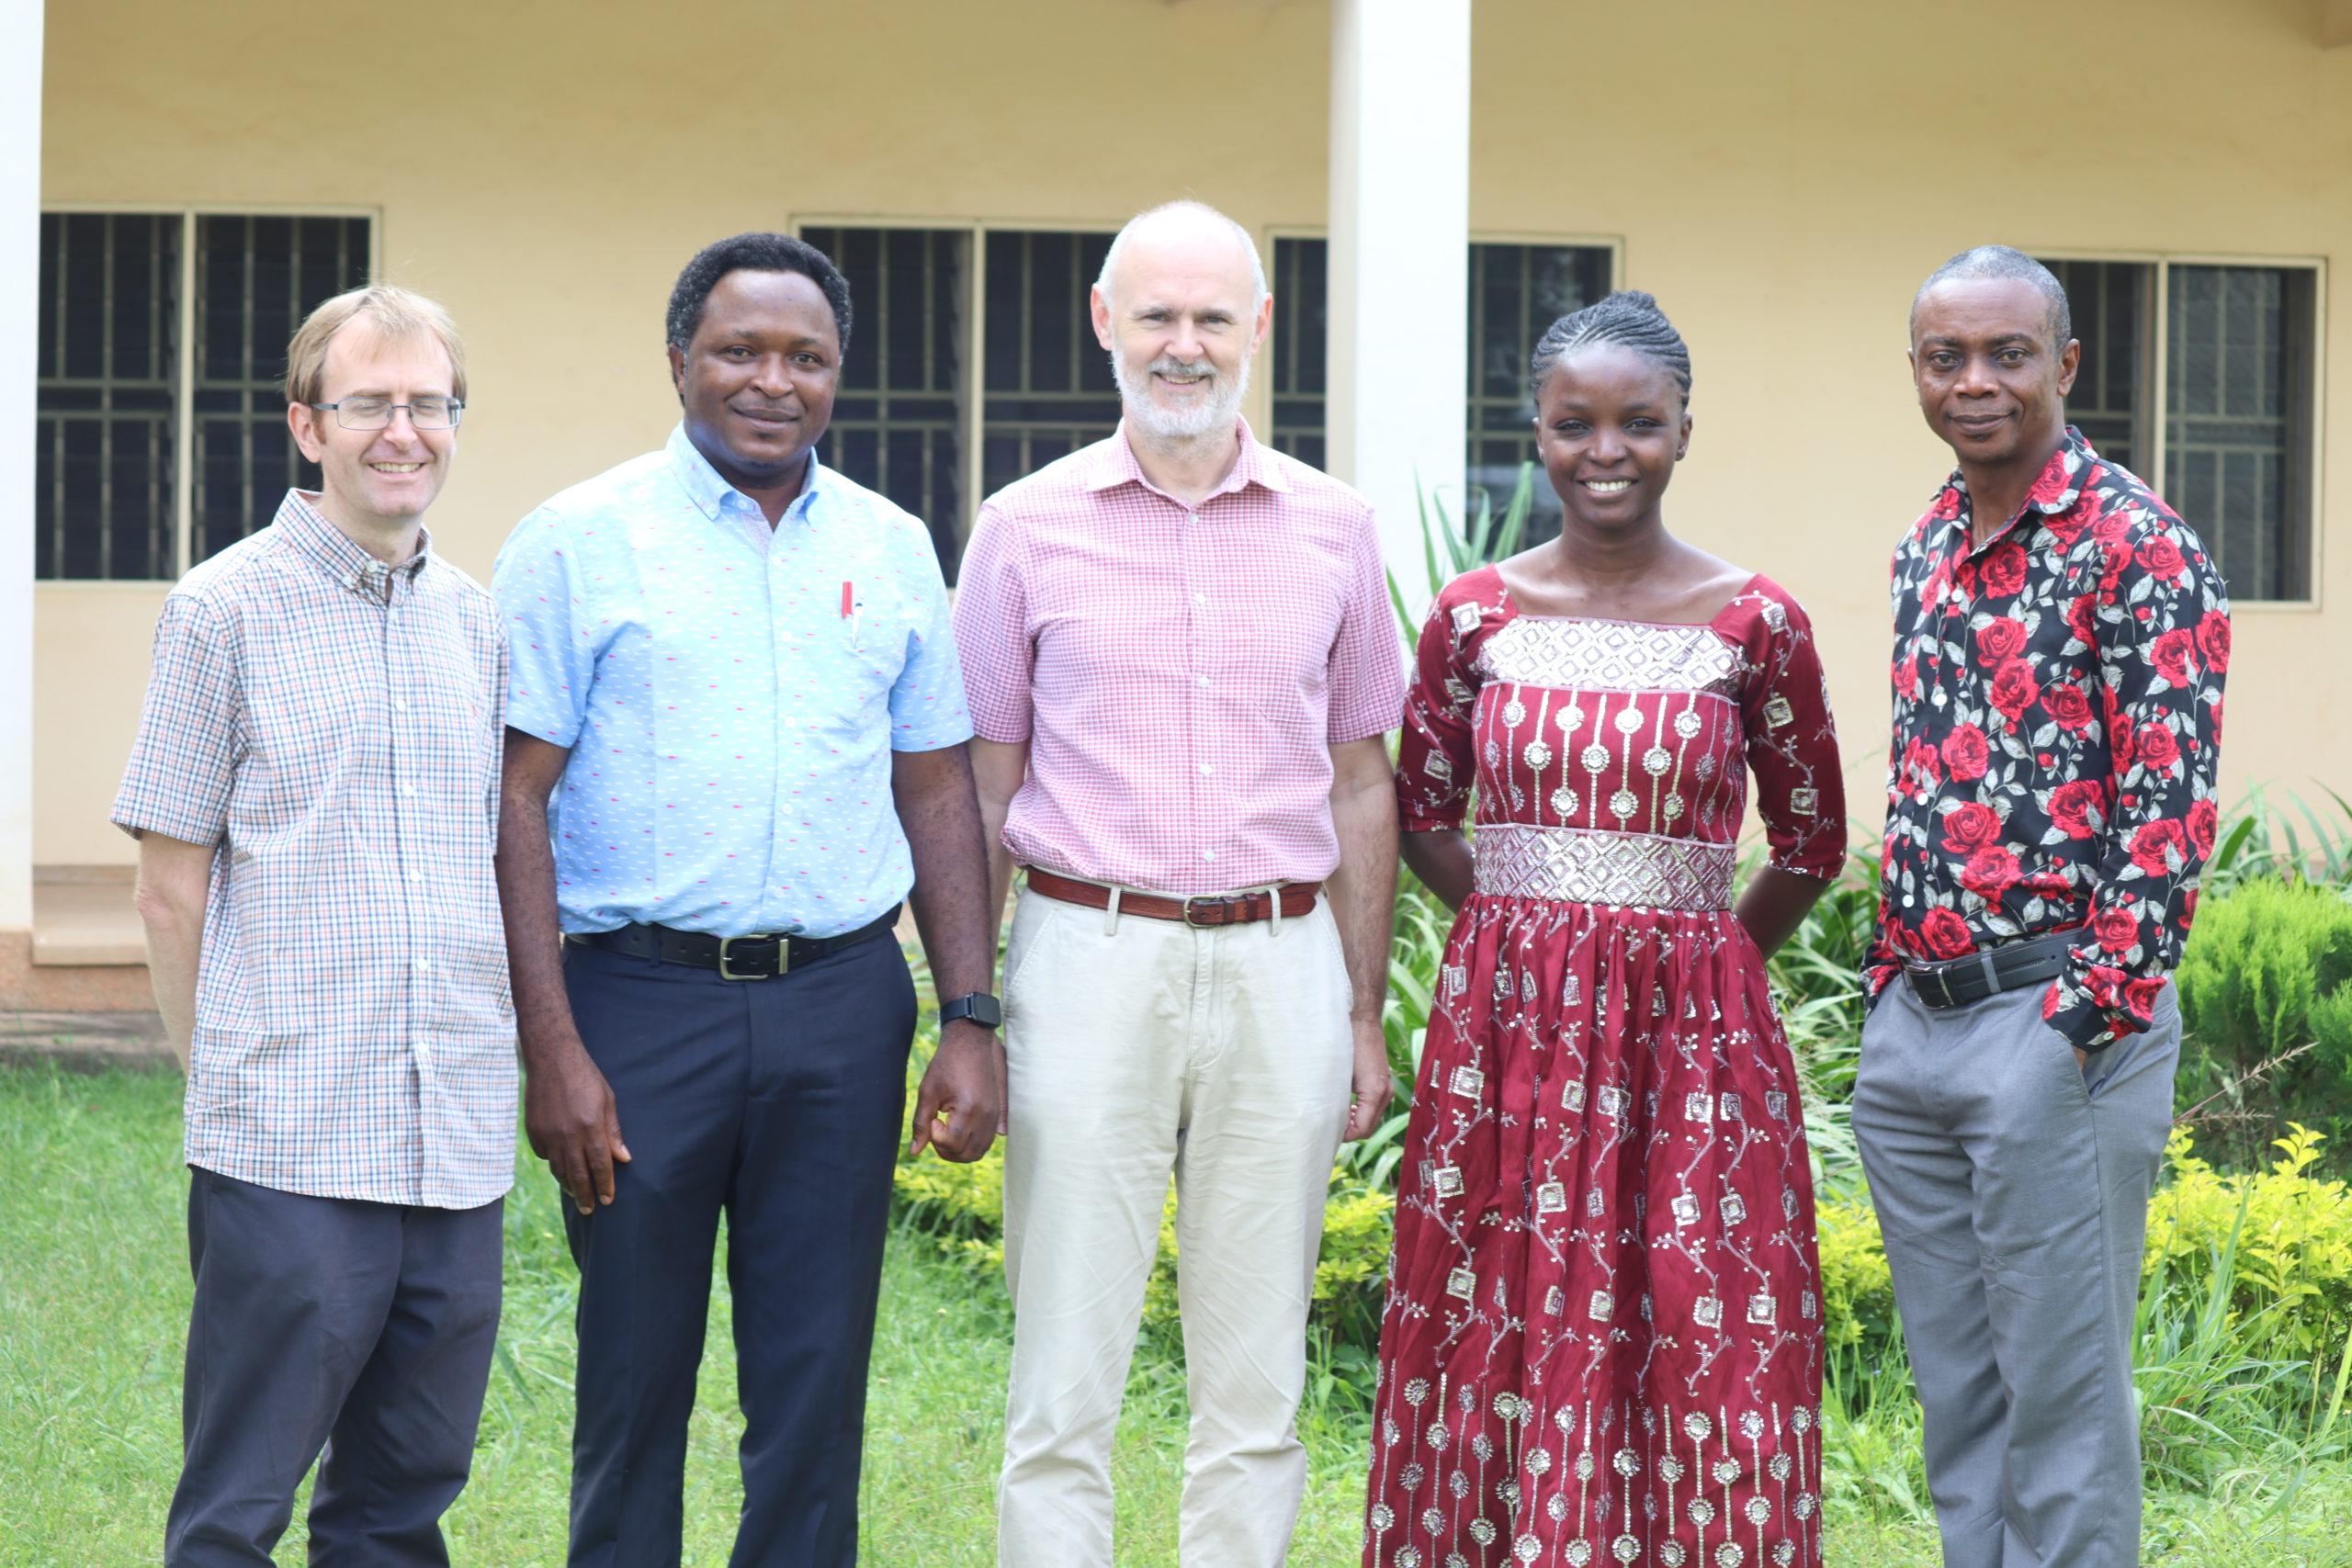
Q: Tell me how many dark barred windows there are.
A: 4